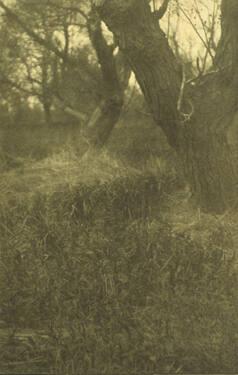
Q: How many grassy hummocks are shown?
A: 1